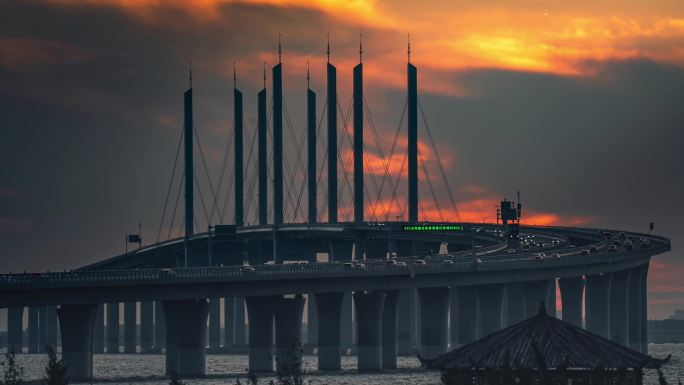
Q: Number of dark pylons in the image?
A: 8